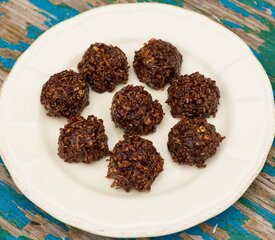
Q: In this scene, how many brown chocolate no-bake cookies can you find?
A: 8